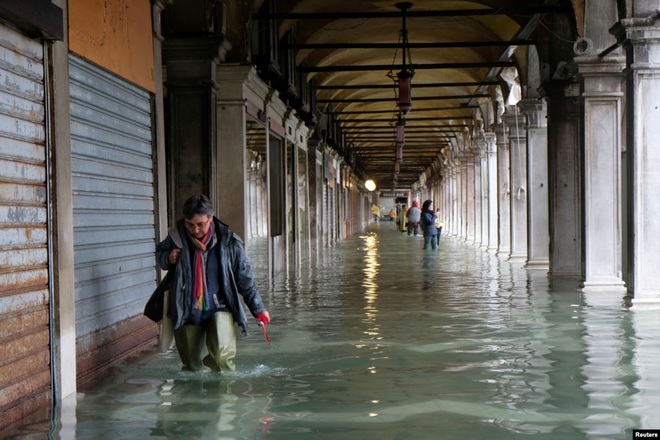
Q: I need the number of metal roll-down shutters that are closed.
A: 2